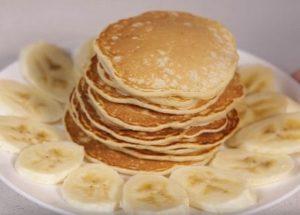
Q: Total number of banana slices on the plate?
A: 12